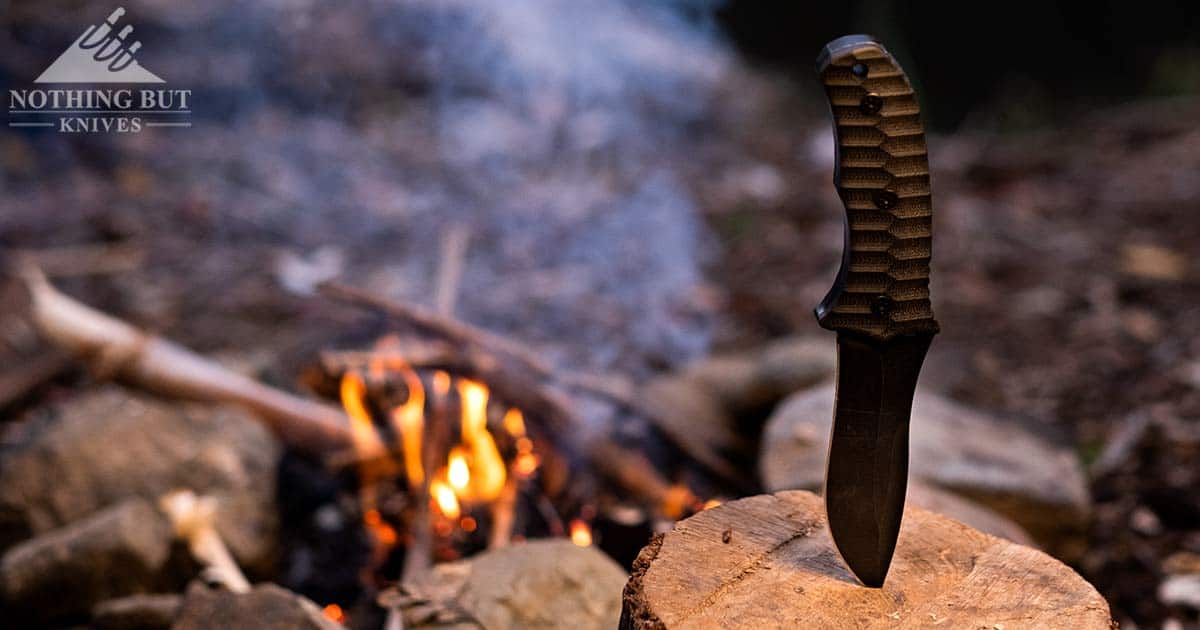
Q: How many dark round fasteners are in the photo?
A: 3